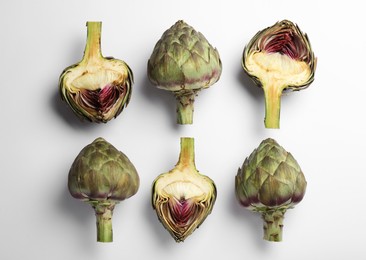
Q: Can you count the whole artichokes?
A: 3